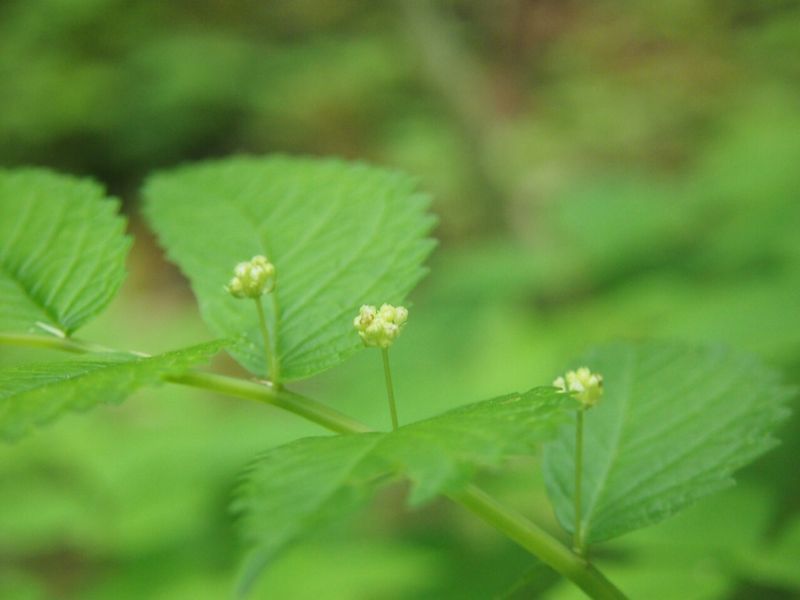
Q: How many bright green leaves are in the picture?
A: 5